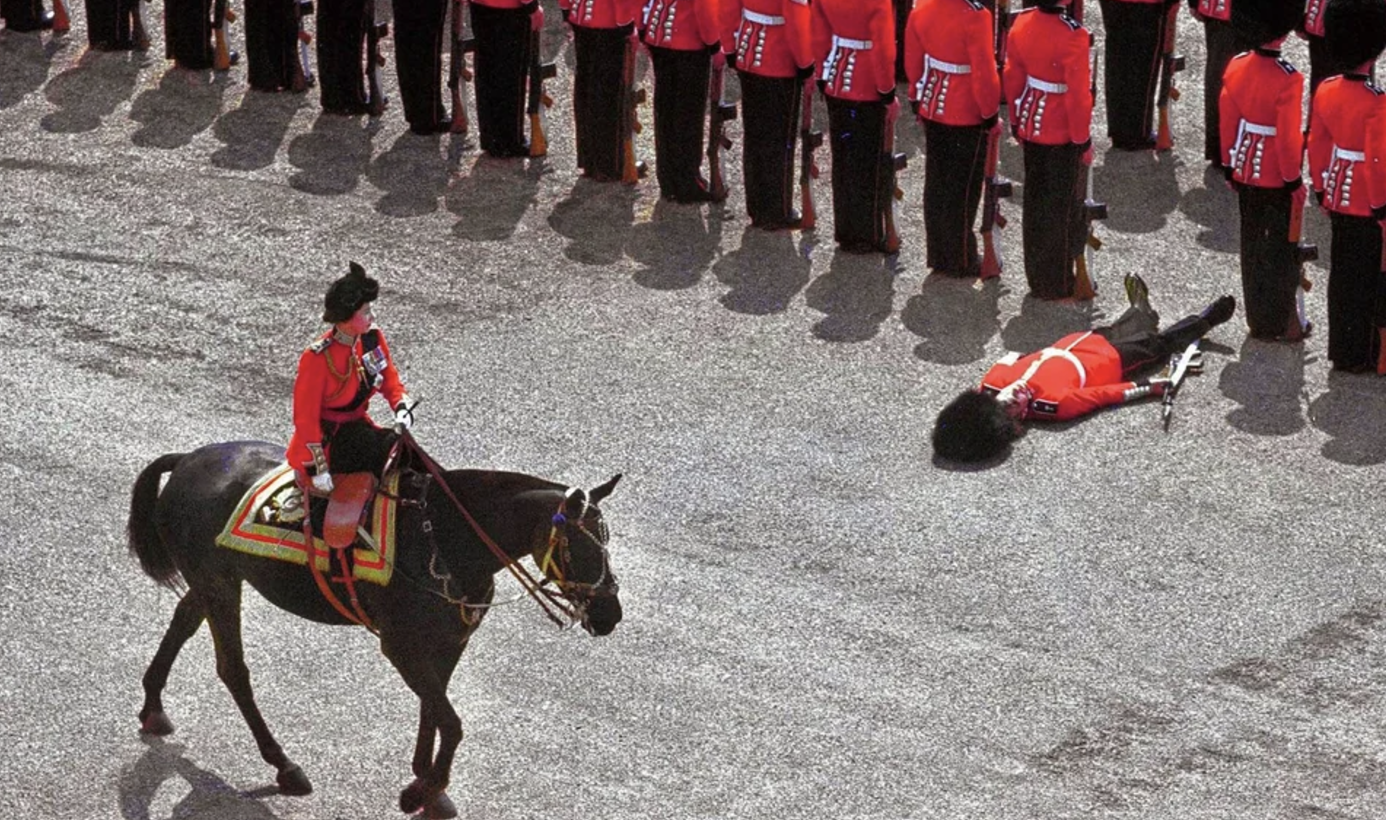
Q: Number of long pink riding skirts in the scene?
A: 0